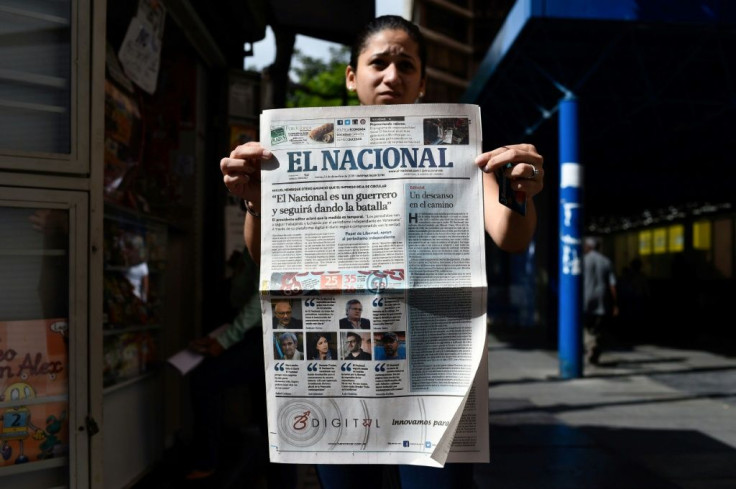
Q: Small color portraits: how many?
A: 6